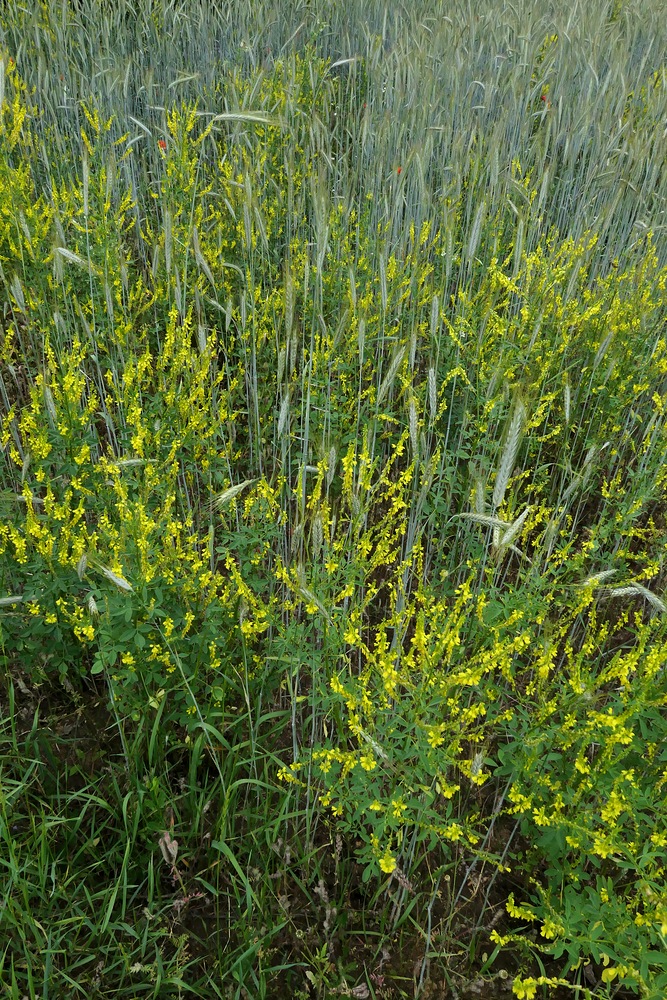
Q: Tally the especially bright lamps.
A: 0